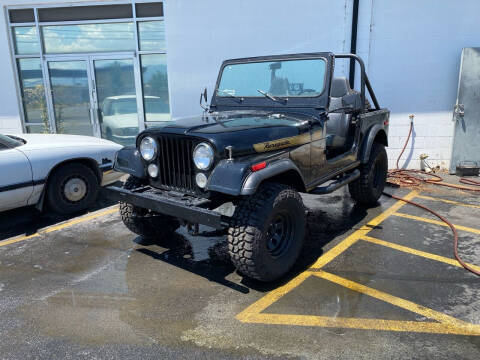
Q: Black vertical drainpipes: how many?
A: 1